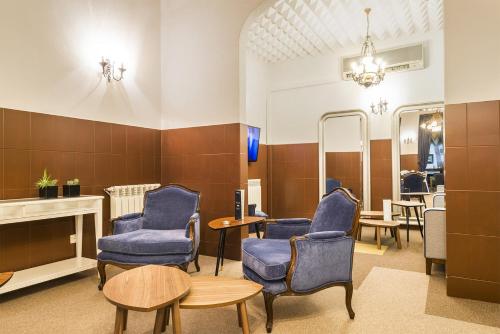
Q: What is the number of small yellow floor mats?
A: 1